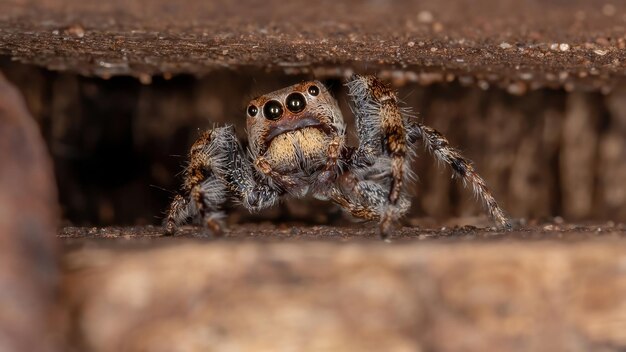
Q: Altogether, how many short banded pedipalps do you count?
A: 2